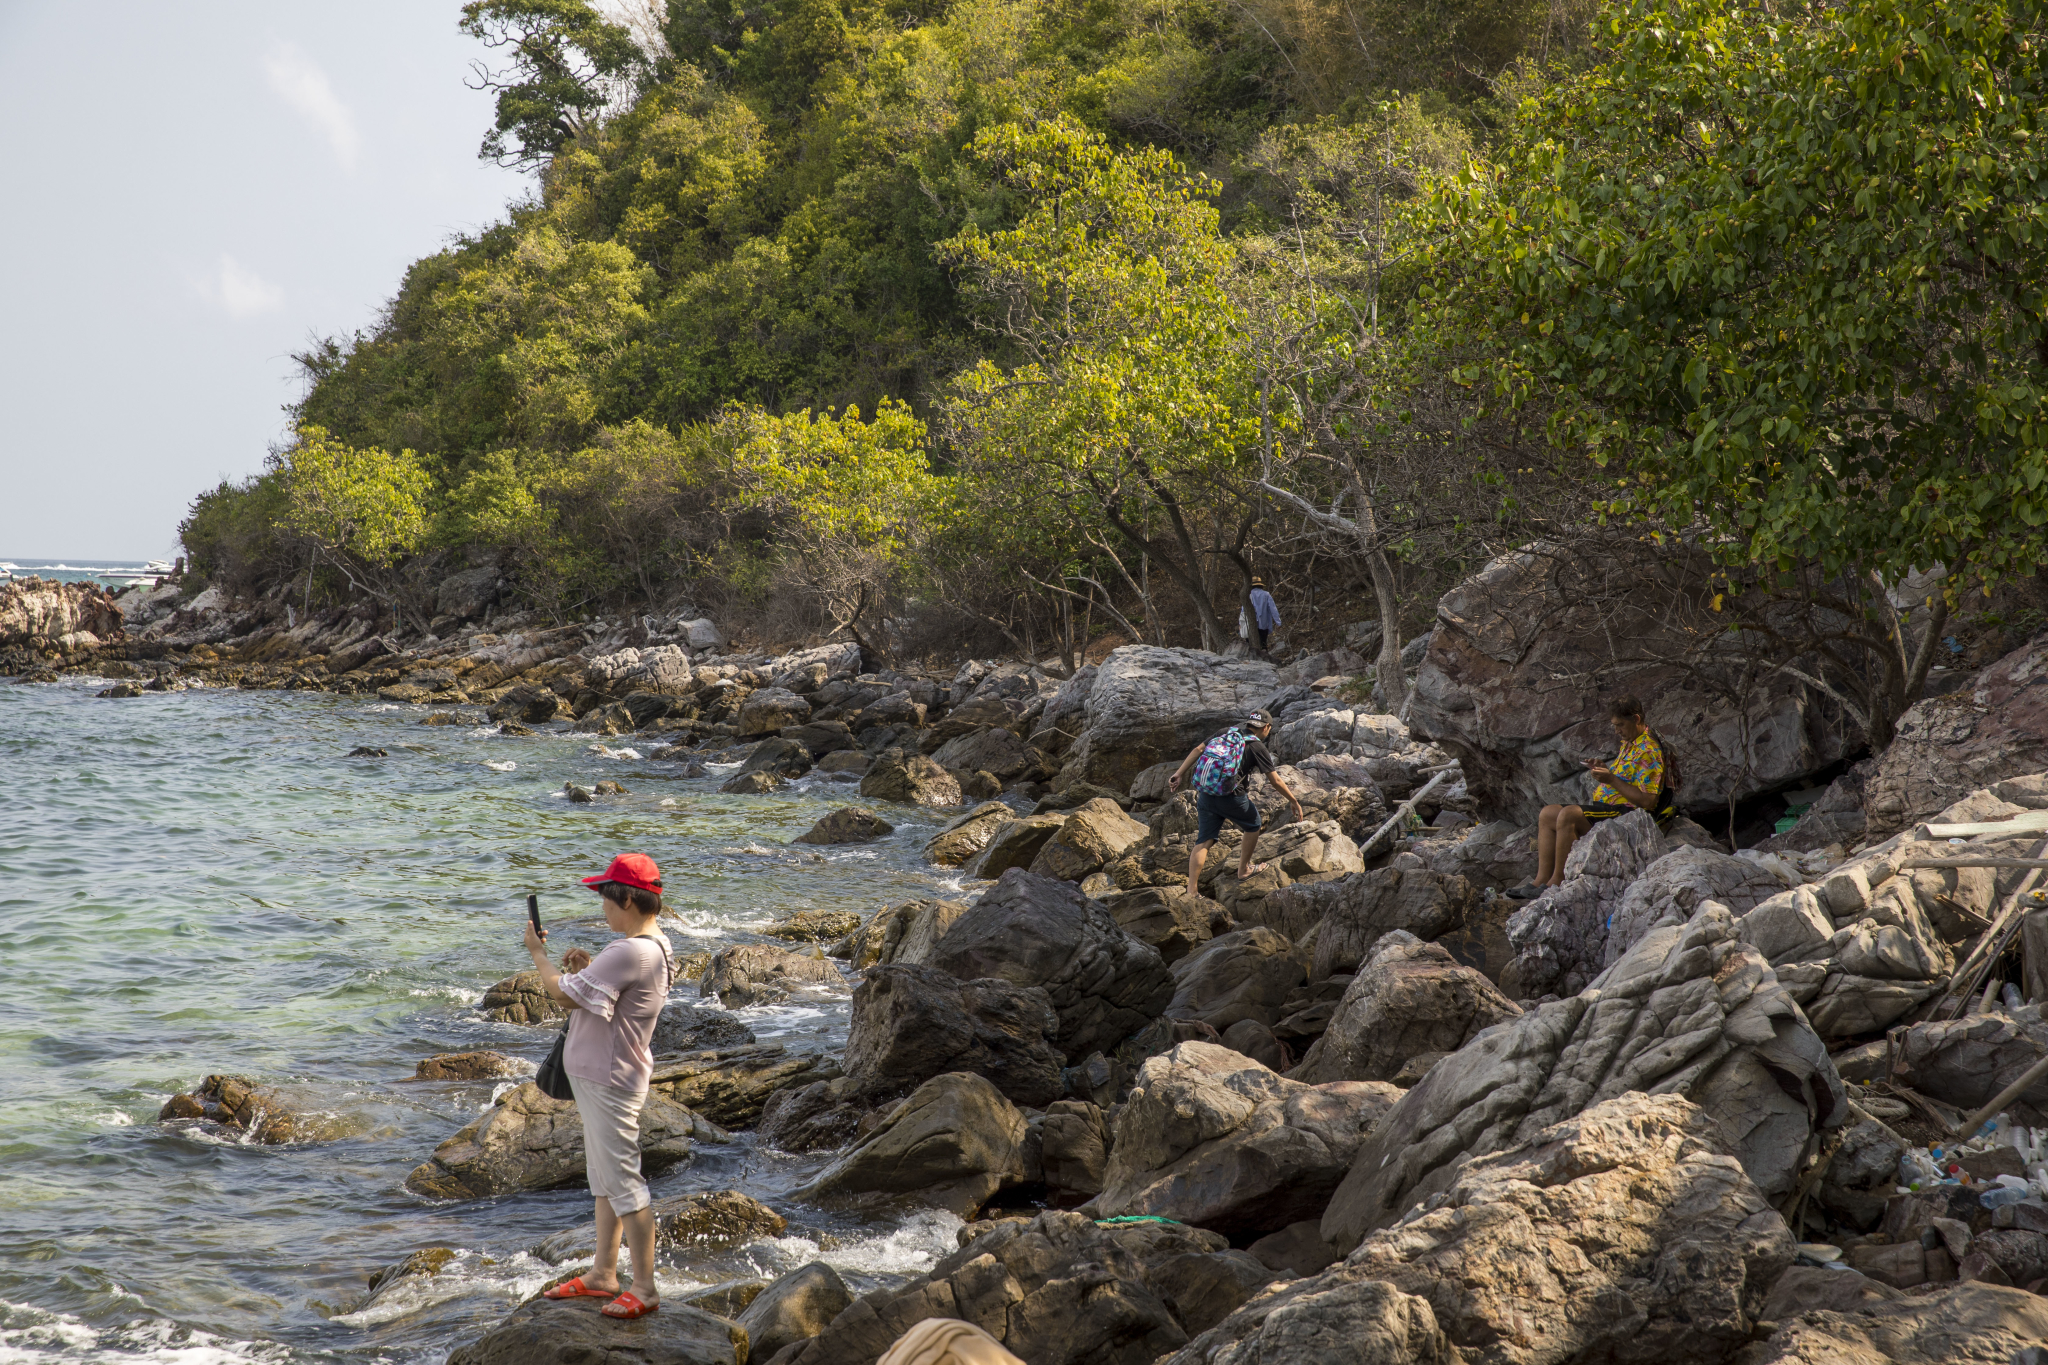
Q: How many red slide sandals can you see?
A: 2